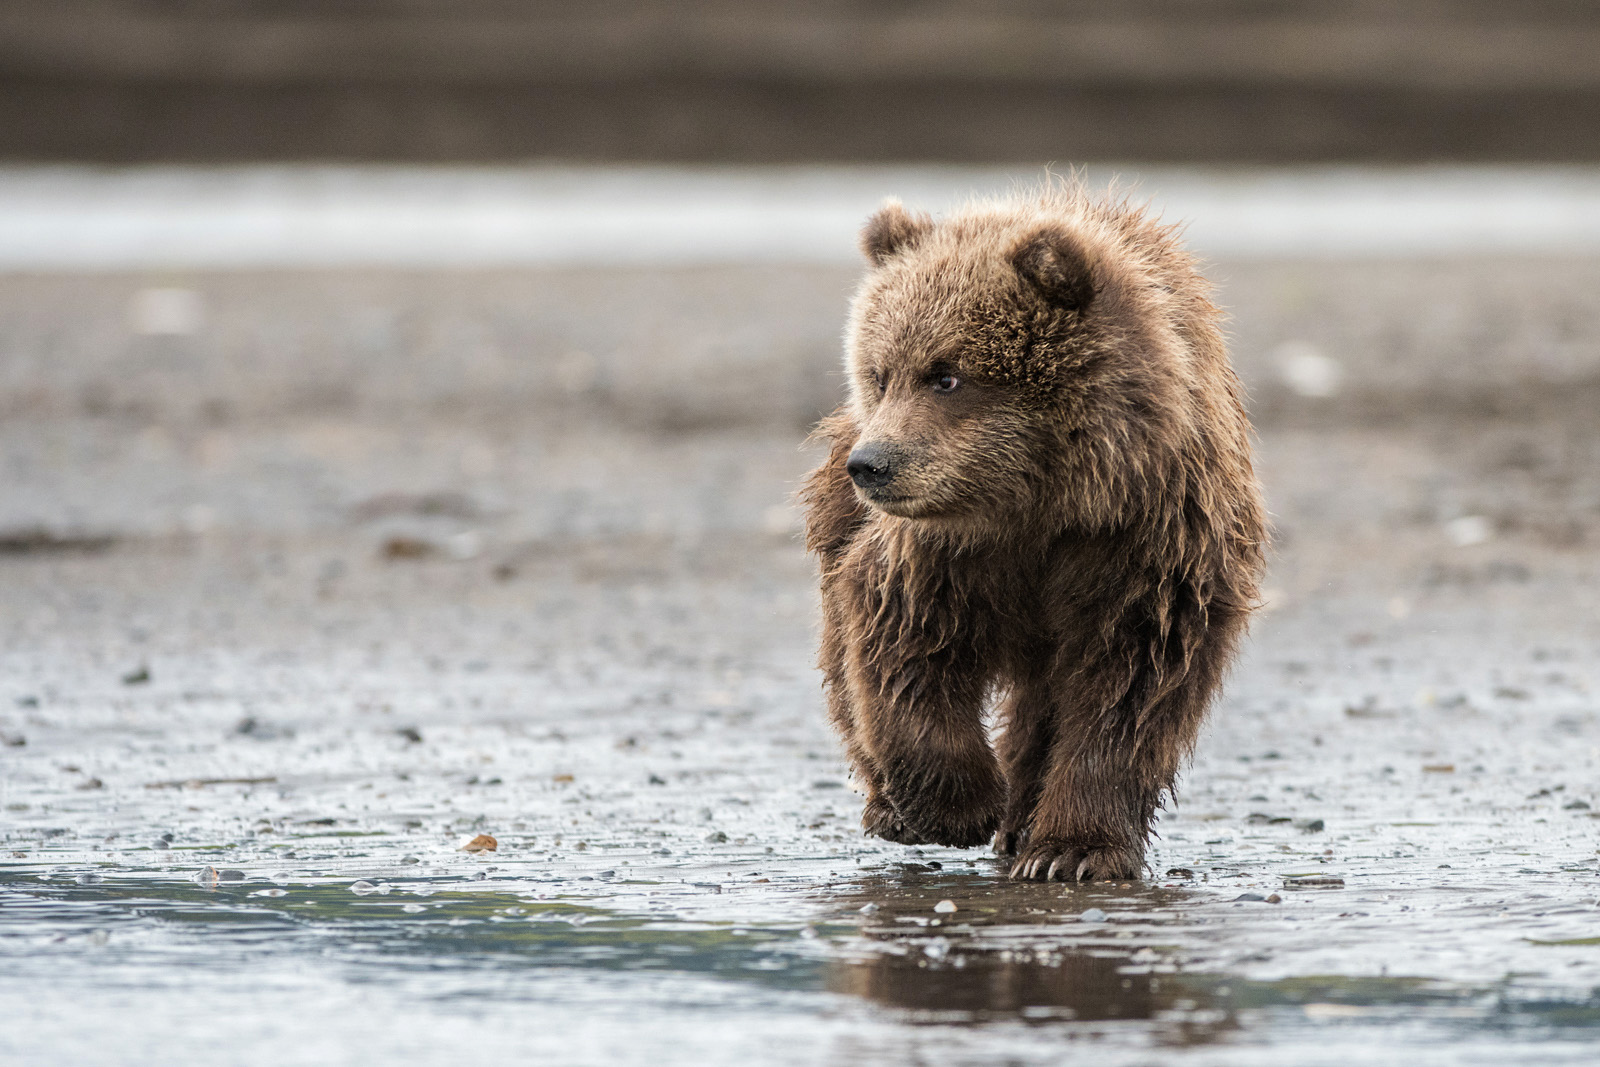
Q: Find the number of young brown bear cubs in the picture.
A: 1